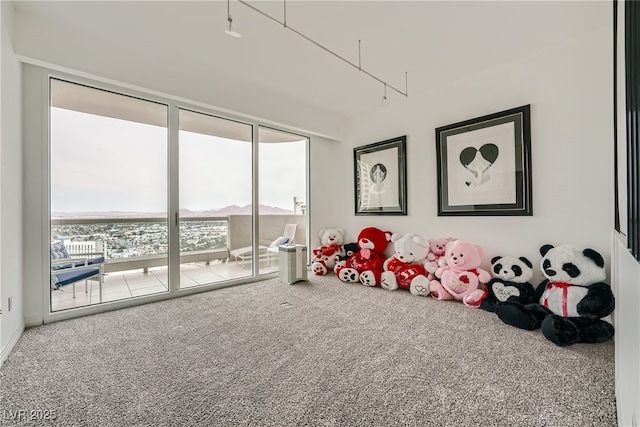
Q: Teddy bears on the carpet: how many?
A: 8